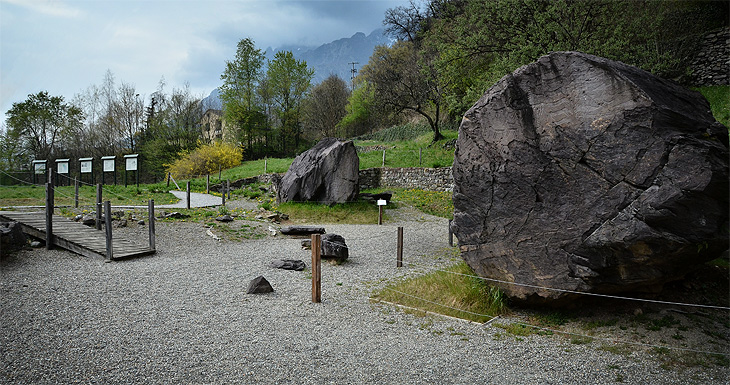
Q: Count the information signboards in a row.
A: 5